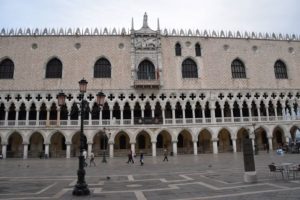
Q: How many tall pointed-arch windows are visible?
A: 7